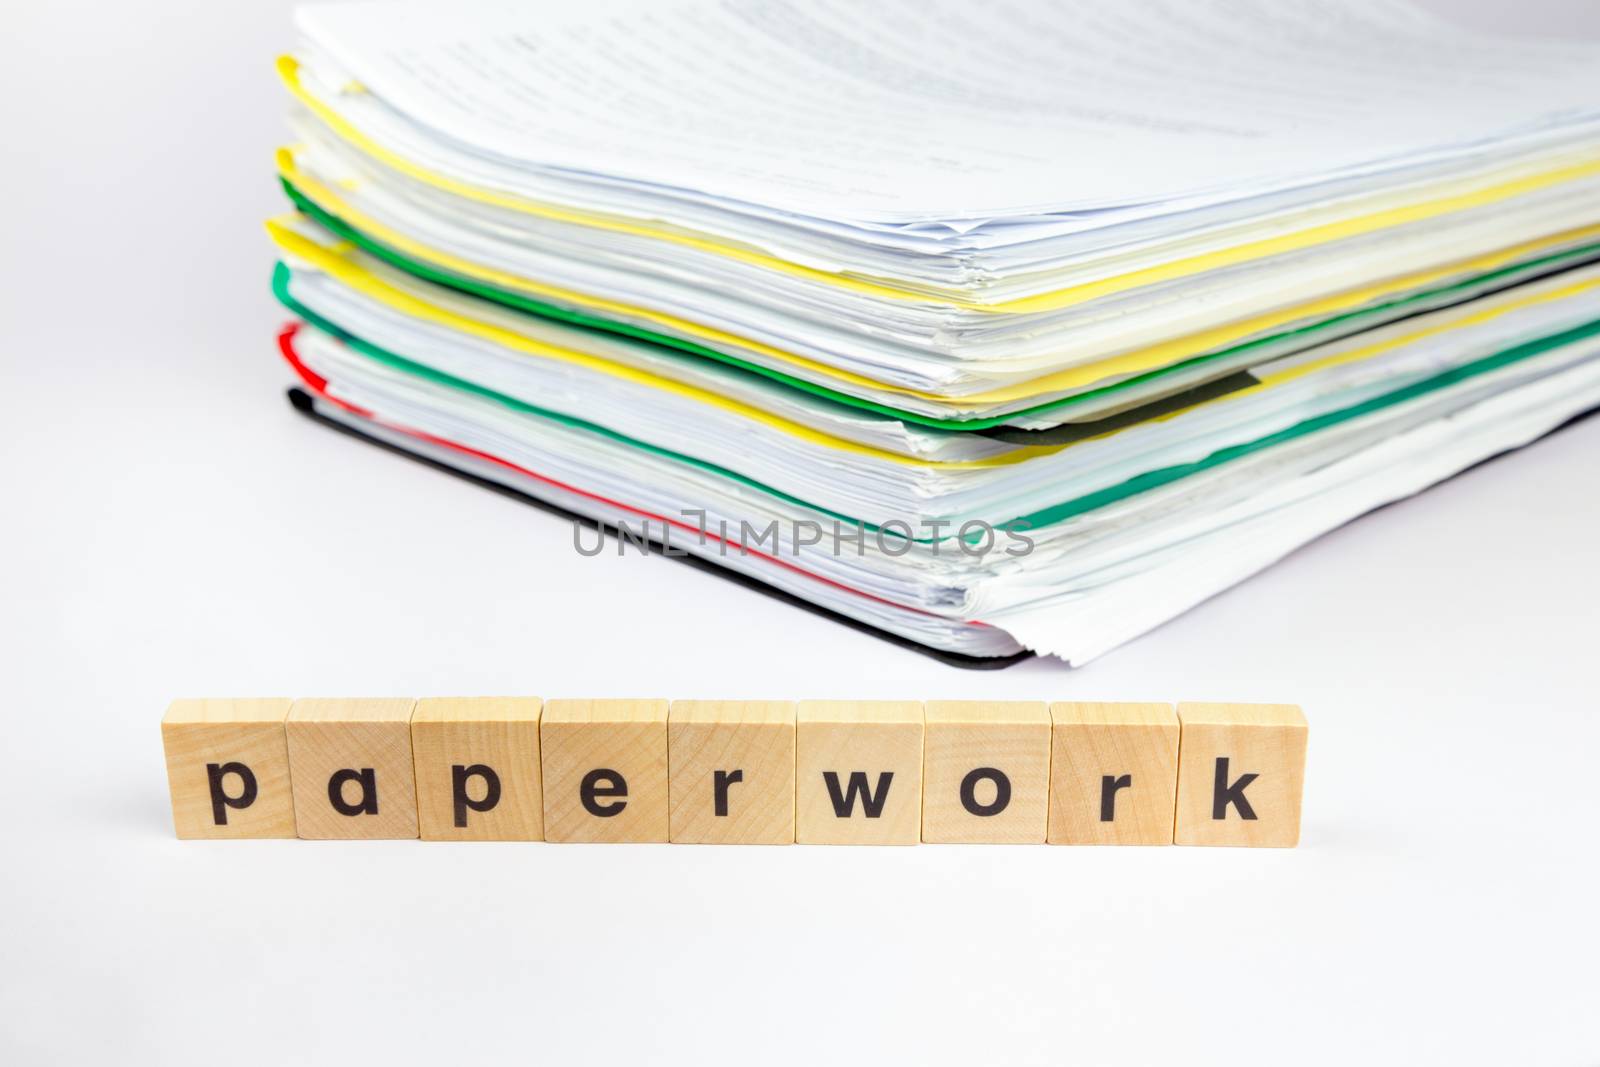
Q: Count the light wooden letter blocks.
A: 9